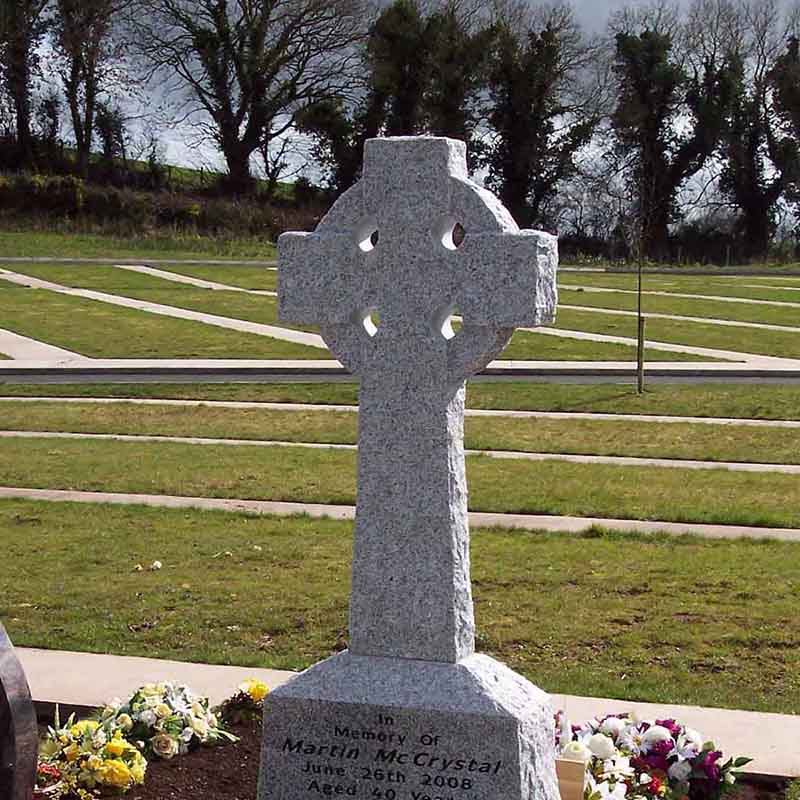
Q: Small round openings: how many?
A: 4